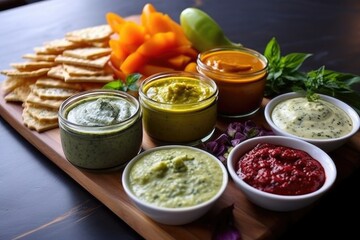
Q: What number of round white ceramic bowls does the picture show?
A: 3